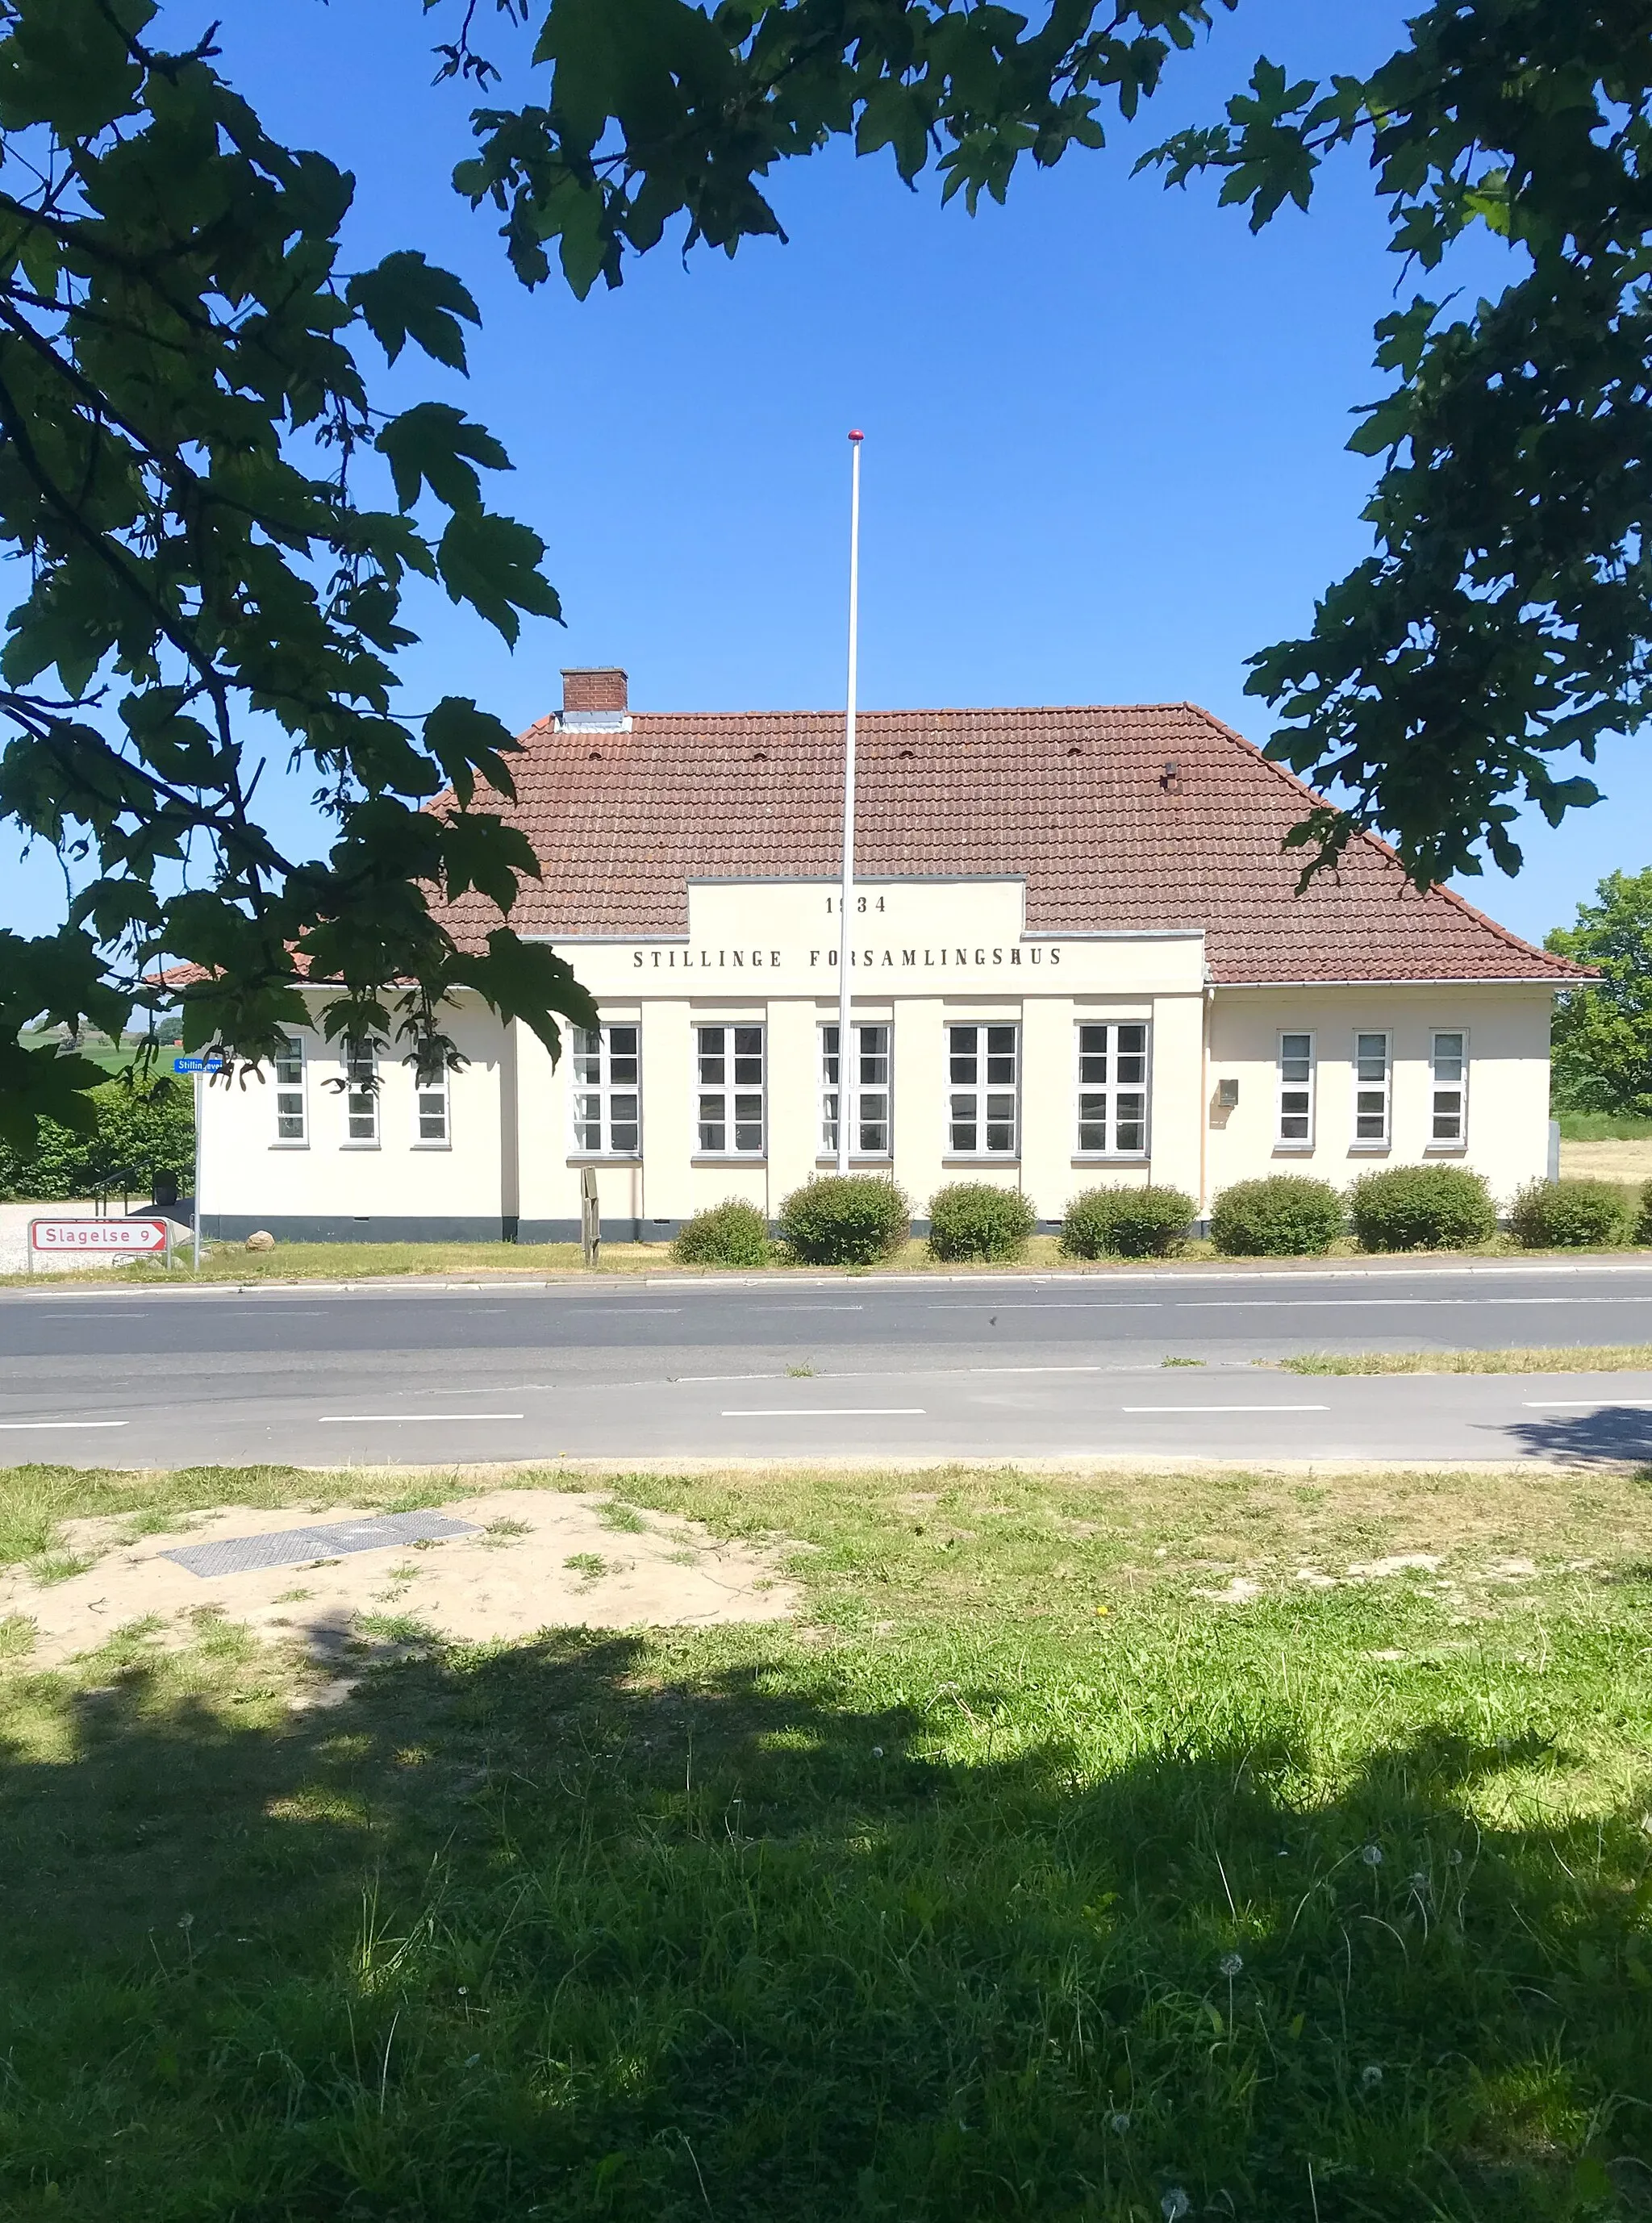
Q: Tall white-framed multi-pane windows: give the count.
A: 11